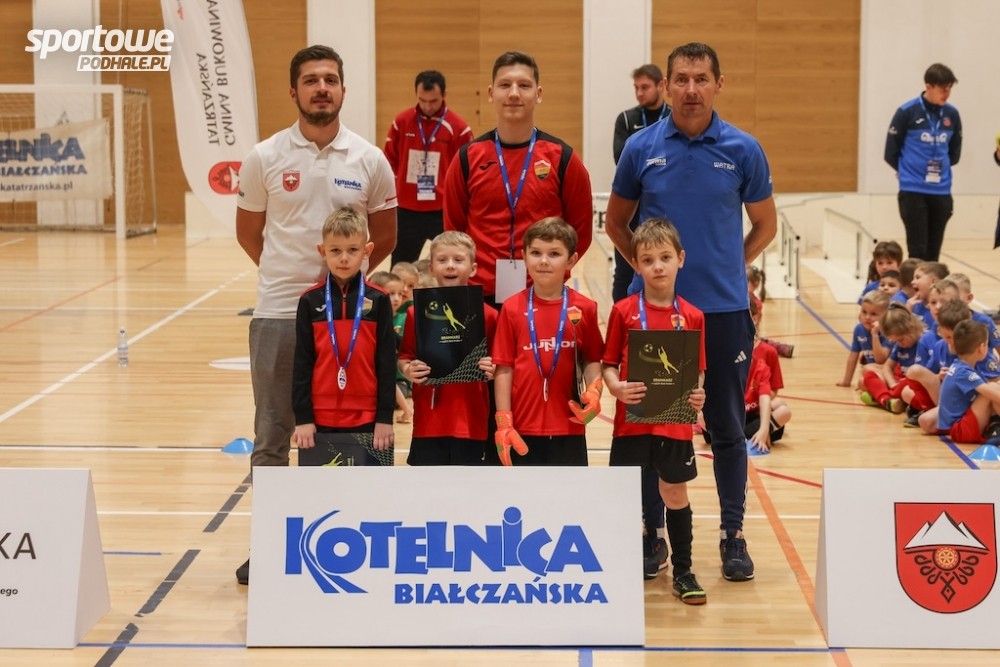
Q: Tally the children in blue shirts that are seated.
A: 10